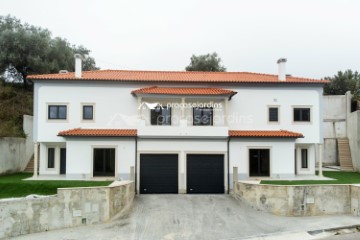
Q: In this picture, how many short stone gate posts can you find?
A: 2